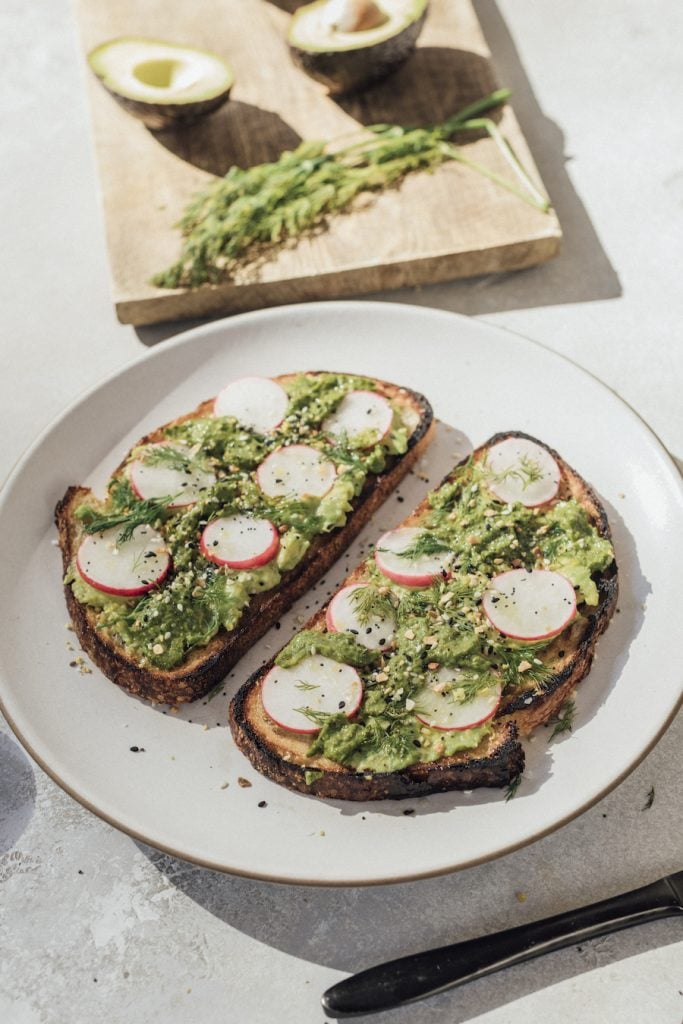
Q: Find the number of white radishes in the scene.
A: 12